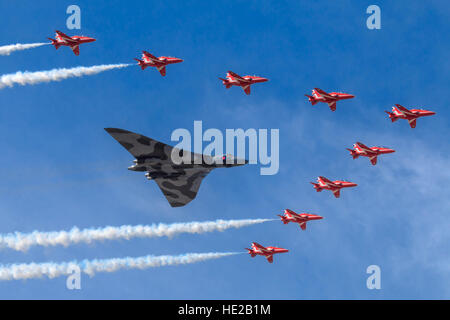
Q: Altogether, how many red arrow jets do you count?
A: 9